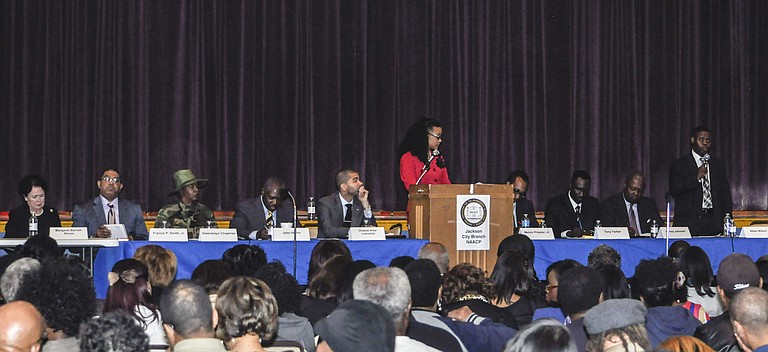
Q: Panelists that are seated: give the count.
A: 8